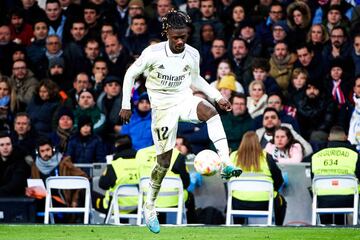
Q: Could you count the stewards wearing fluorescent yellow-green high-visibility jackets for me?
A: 4